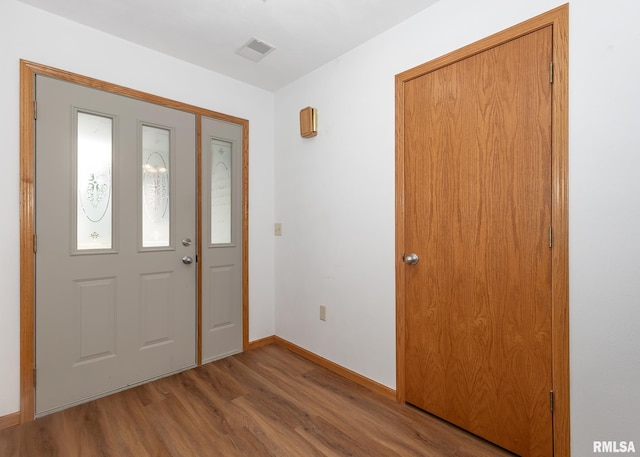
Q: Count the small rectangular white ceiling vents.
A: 1